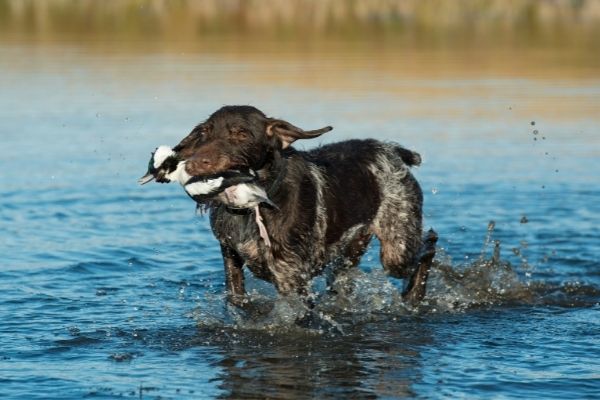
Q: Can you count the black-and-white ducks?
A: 1